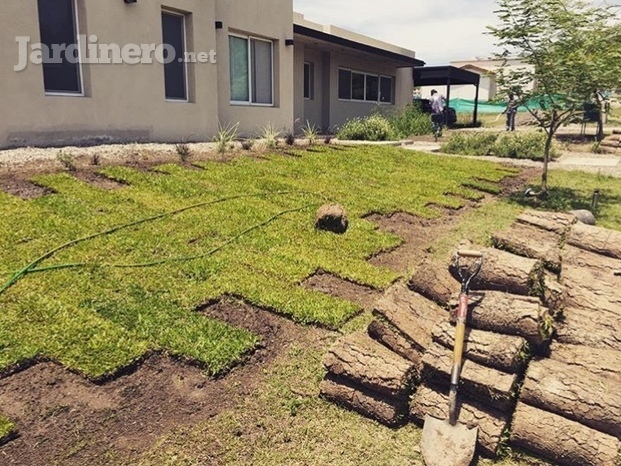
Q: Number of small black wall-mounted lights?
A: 3